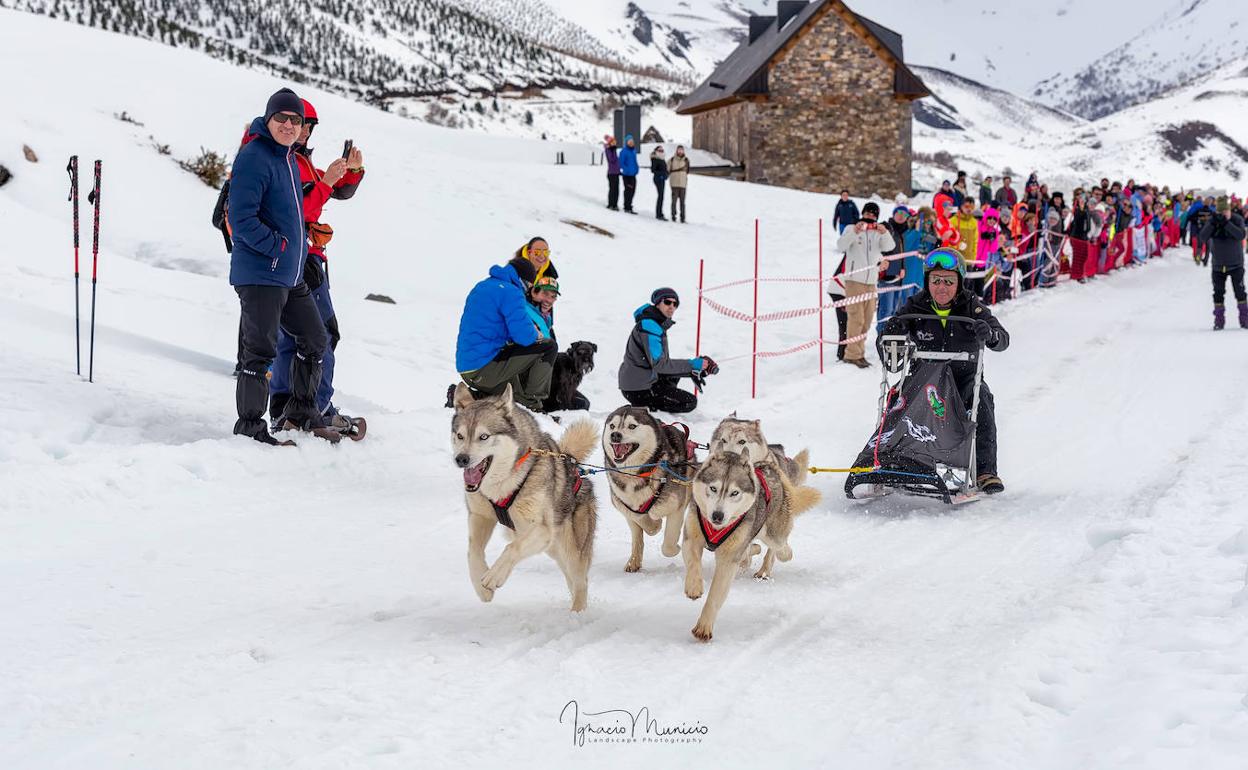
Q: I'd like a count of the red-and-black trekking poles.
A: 2